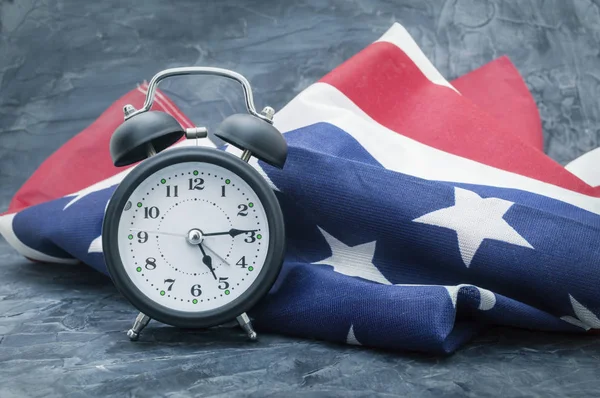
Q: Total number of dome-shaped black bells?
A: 2